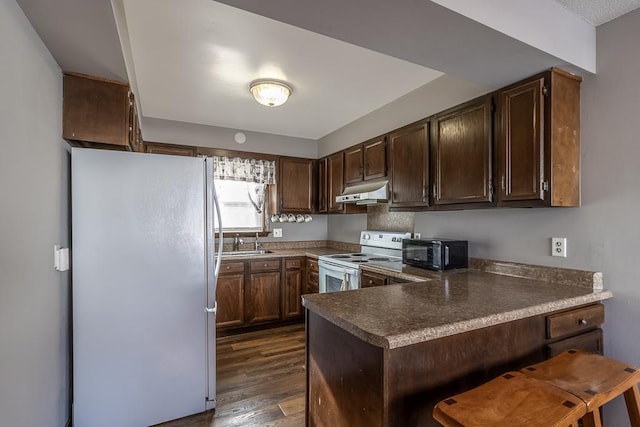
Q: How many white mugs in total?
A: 5